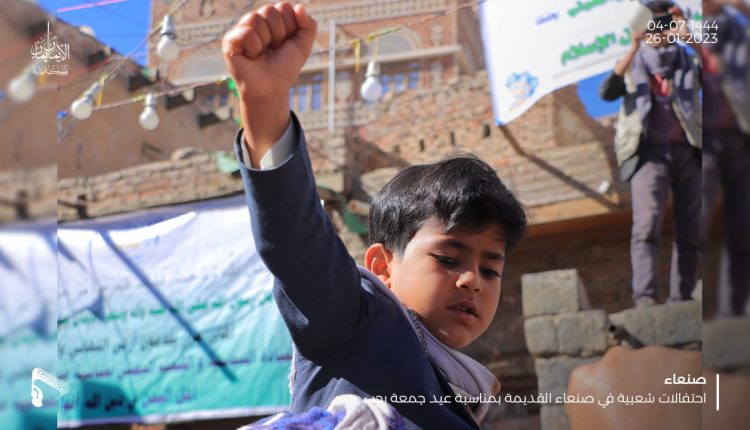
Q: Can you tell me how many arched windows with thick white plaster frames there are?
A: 2